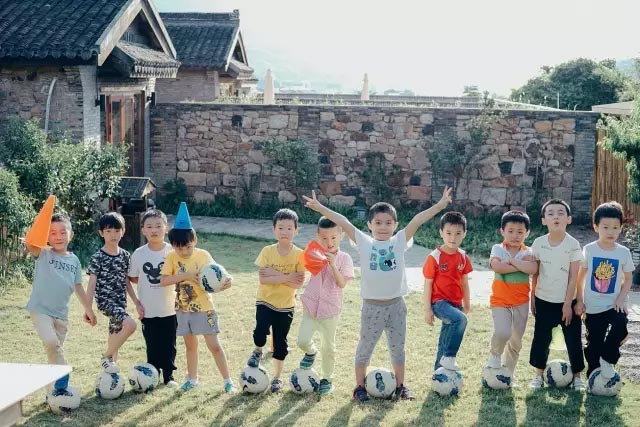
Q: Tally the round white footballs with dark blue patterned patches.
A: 11